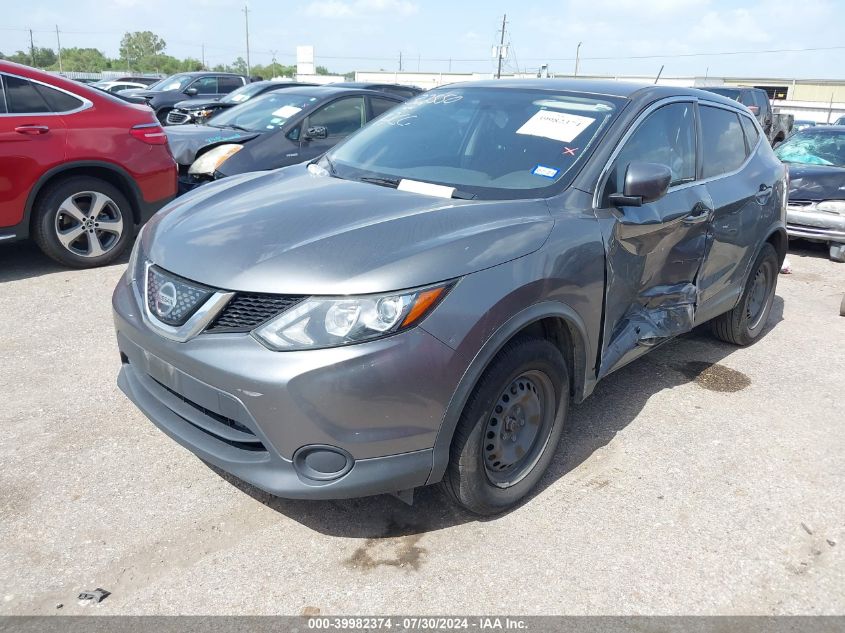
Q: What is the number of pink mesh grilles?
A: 0